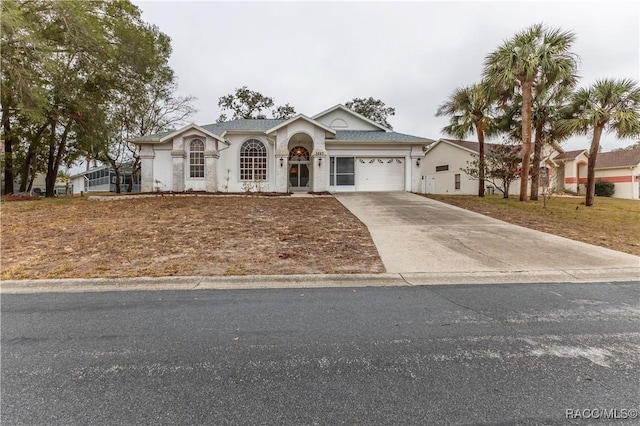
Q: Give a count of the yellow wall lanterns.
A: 0